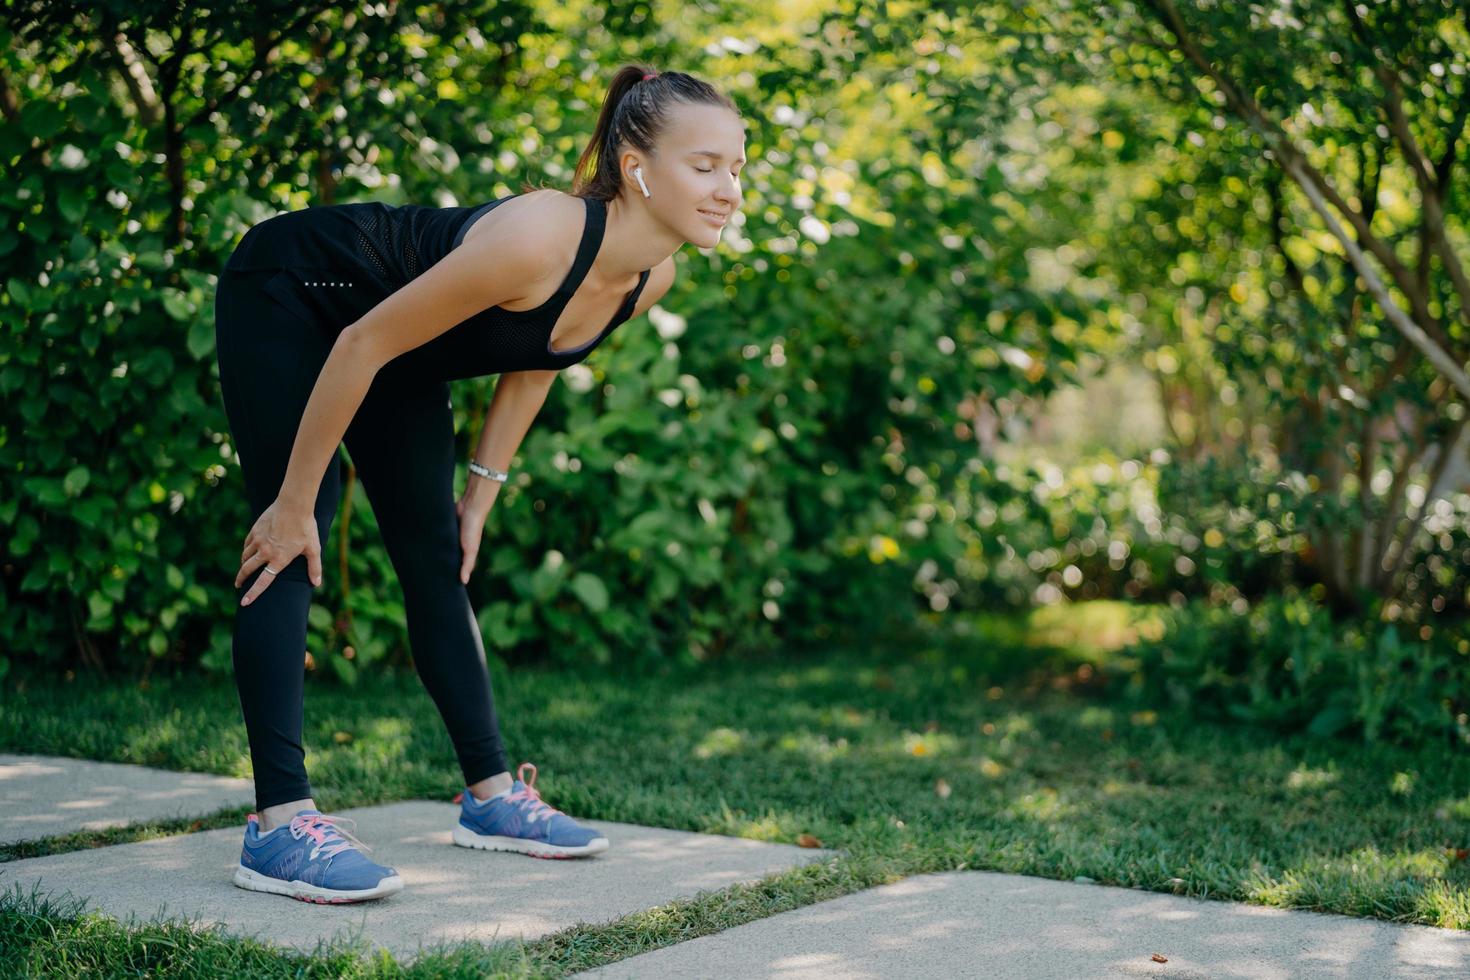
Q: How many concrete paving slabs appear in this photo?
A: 3